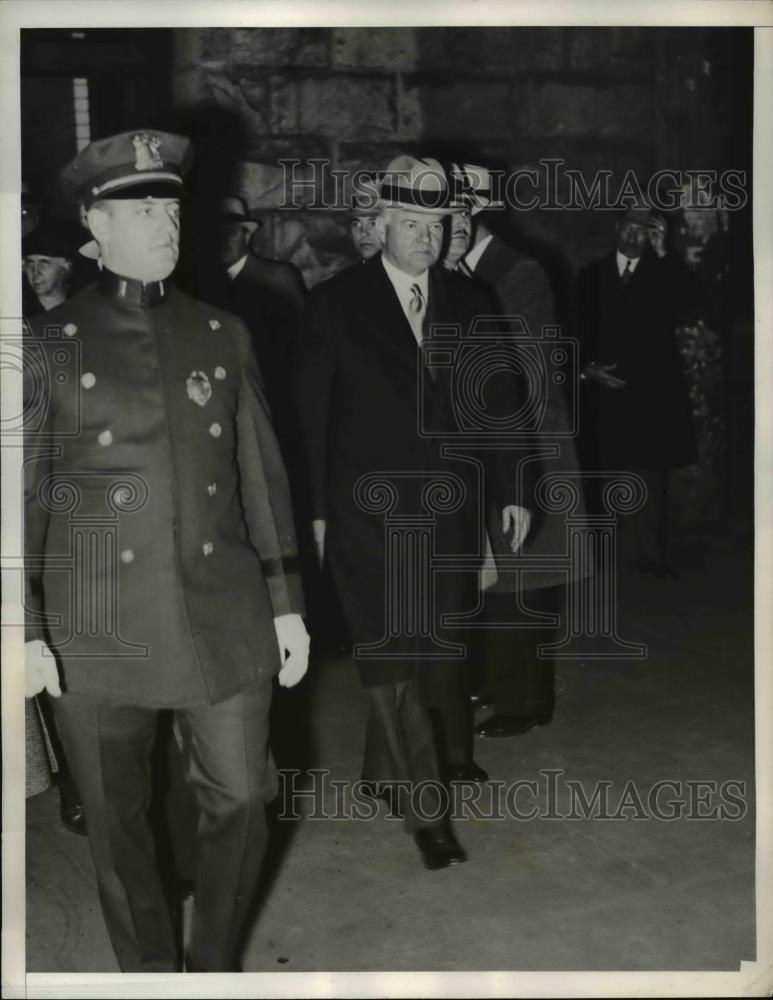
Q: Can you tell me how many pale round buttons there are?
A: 10